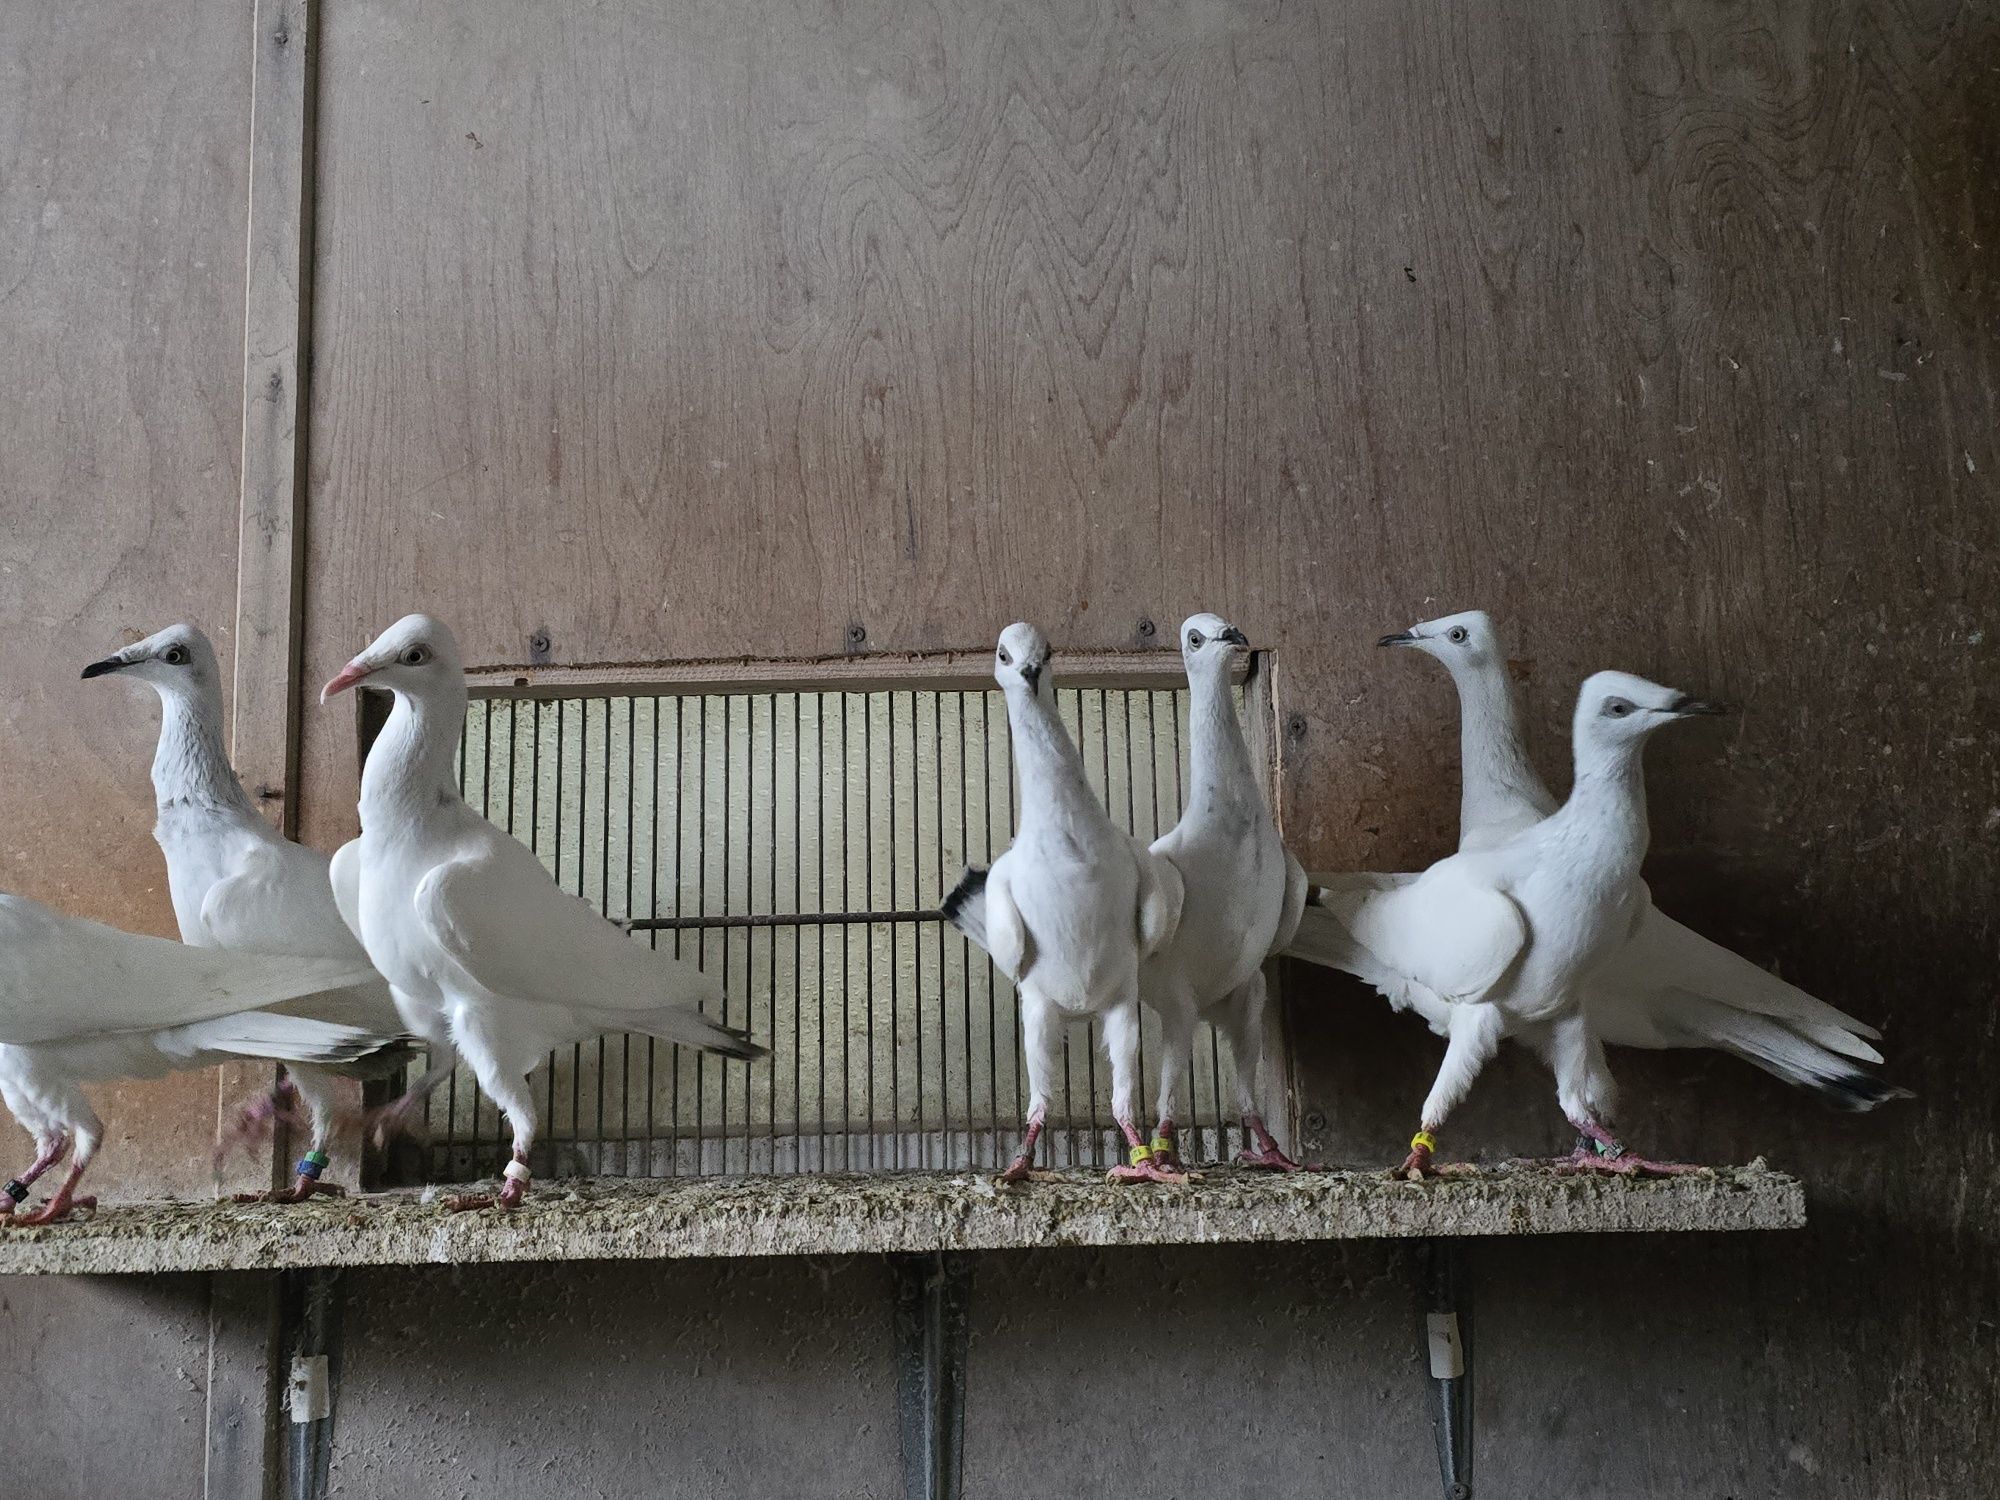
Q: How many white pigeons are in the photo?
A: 7